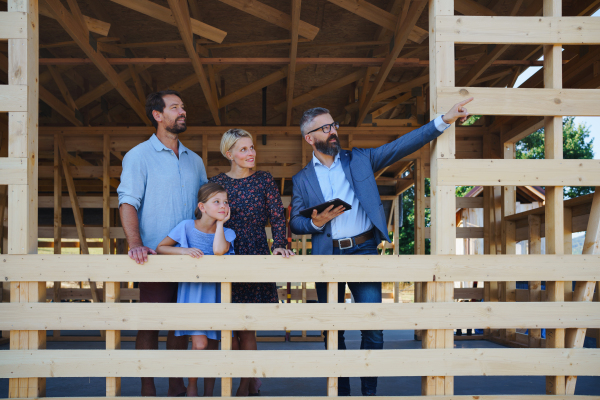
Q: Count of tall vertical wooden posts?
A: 3